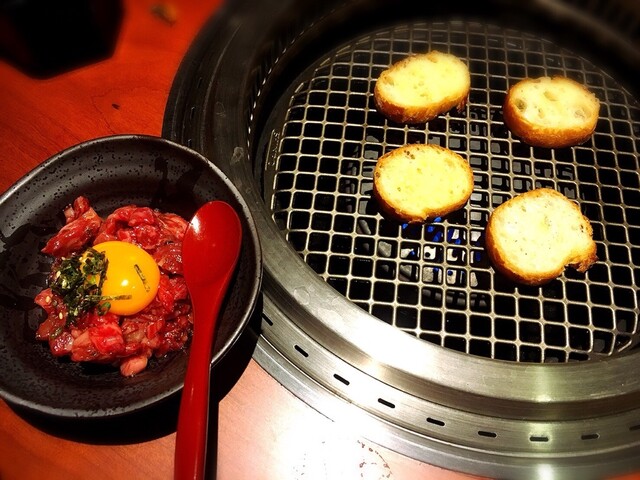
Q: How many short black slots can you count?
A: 9